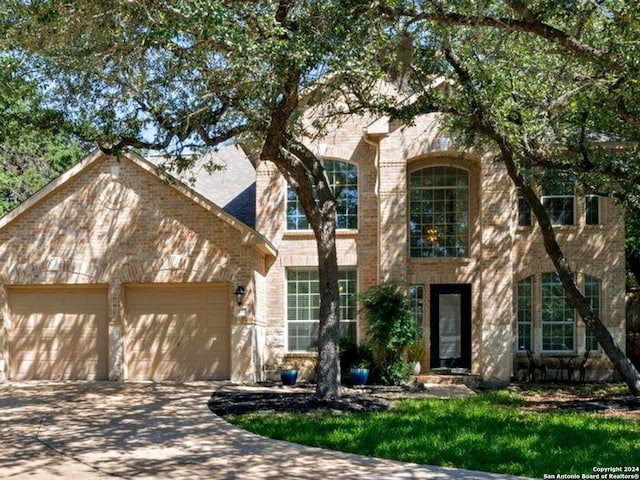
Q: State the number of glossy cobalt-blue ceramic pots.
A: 2